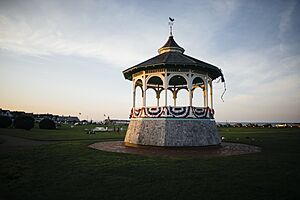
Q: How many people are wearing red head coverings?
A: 0